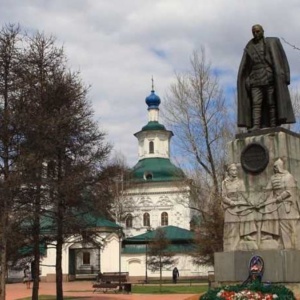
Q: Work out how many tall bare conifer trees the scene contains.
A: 3